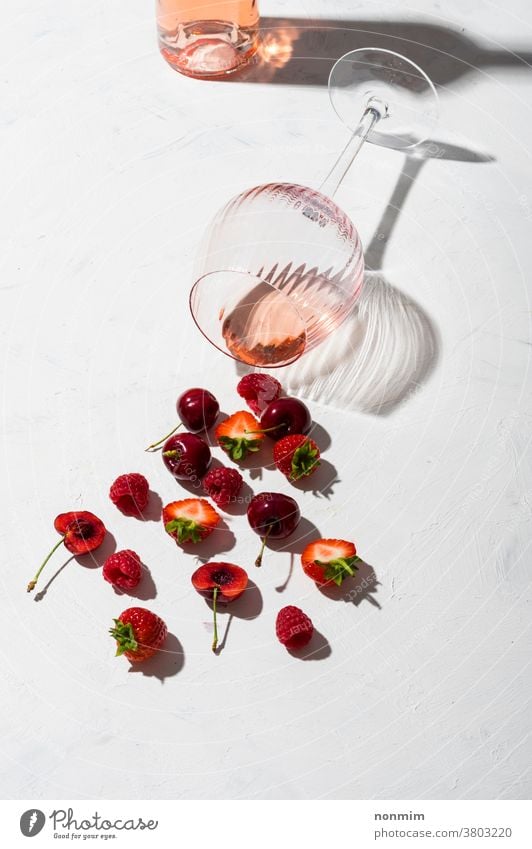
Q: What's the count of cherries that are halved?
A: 2